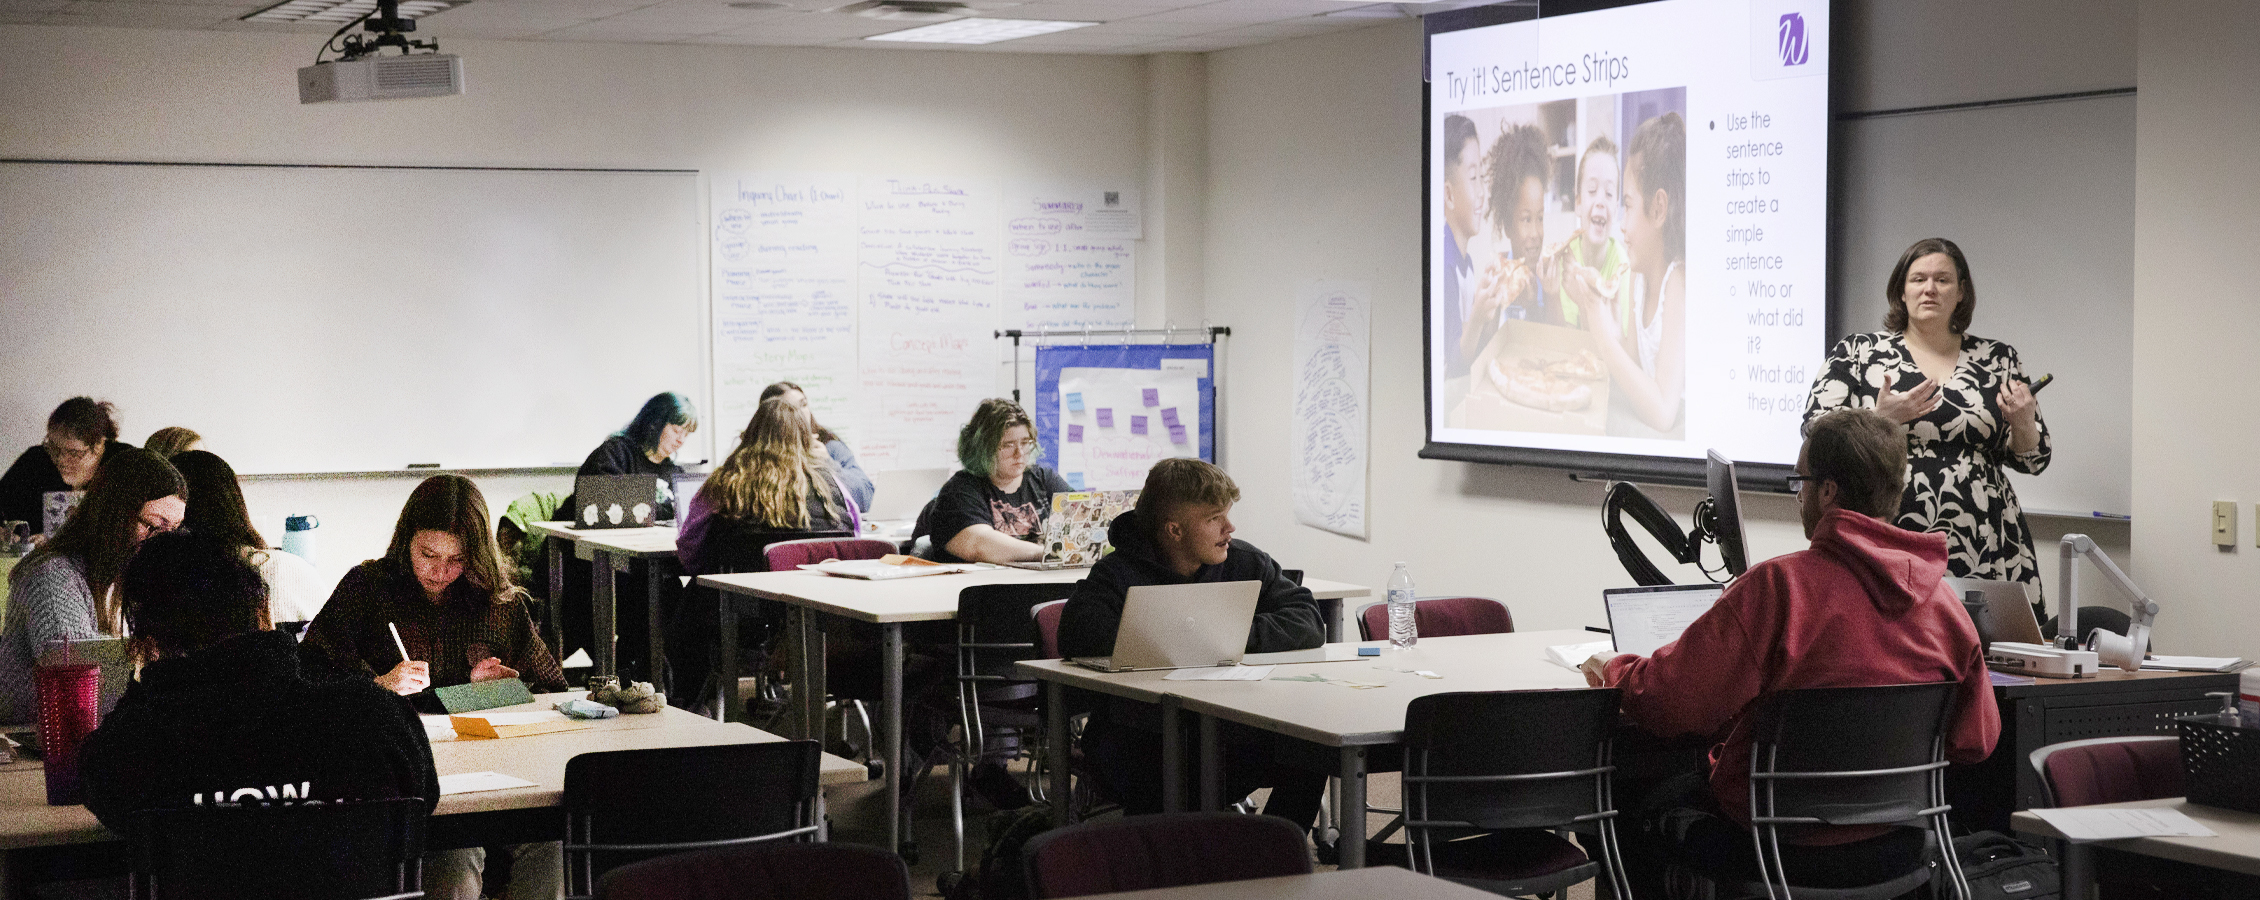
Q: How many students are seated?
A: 12